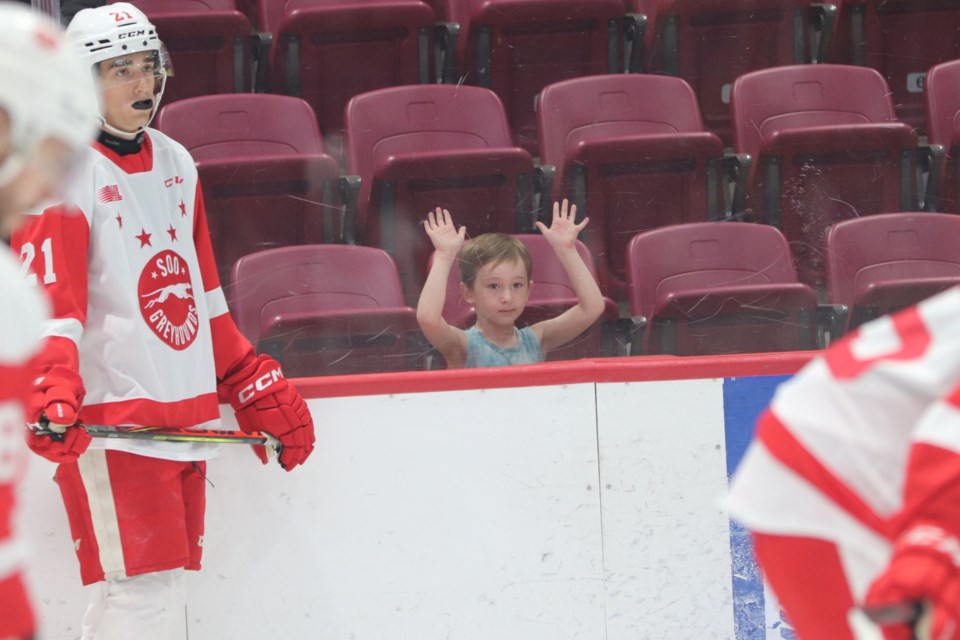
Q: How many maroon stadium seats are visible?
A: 14